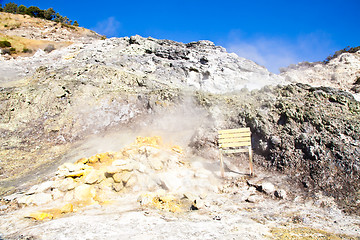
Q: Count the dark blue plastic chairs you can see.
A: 0